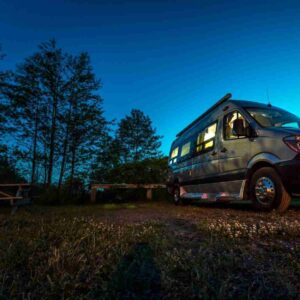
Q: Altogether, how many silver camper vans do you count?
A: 1